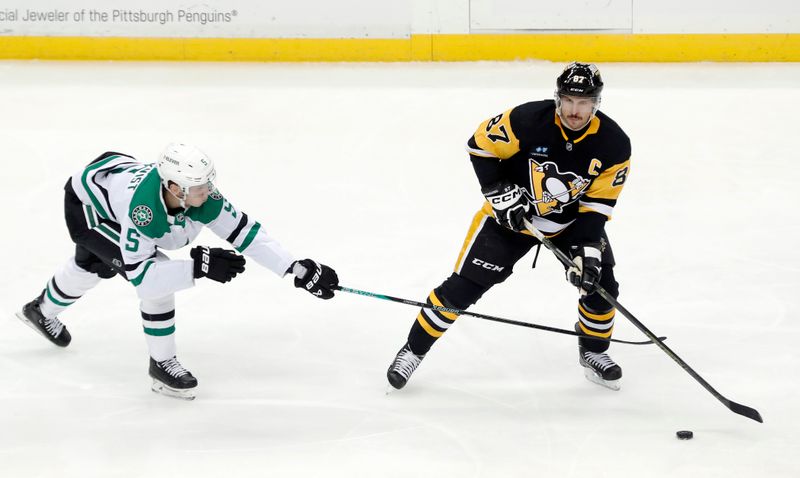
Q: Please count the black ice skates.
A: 4